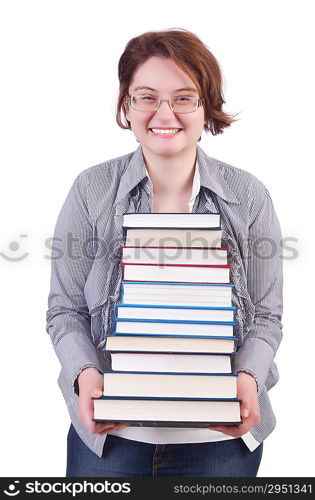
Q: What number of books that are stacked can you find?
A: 11